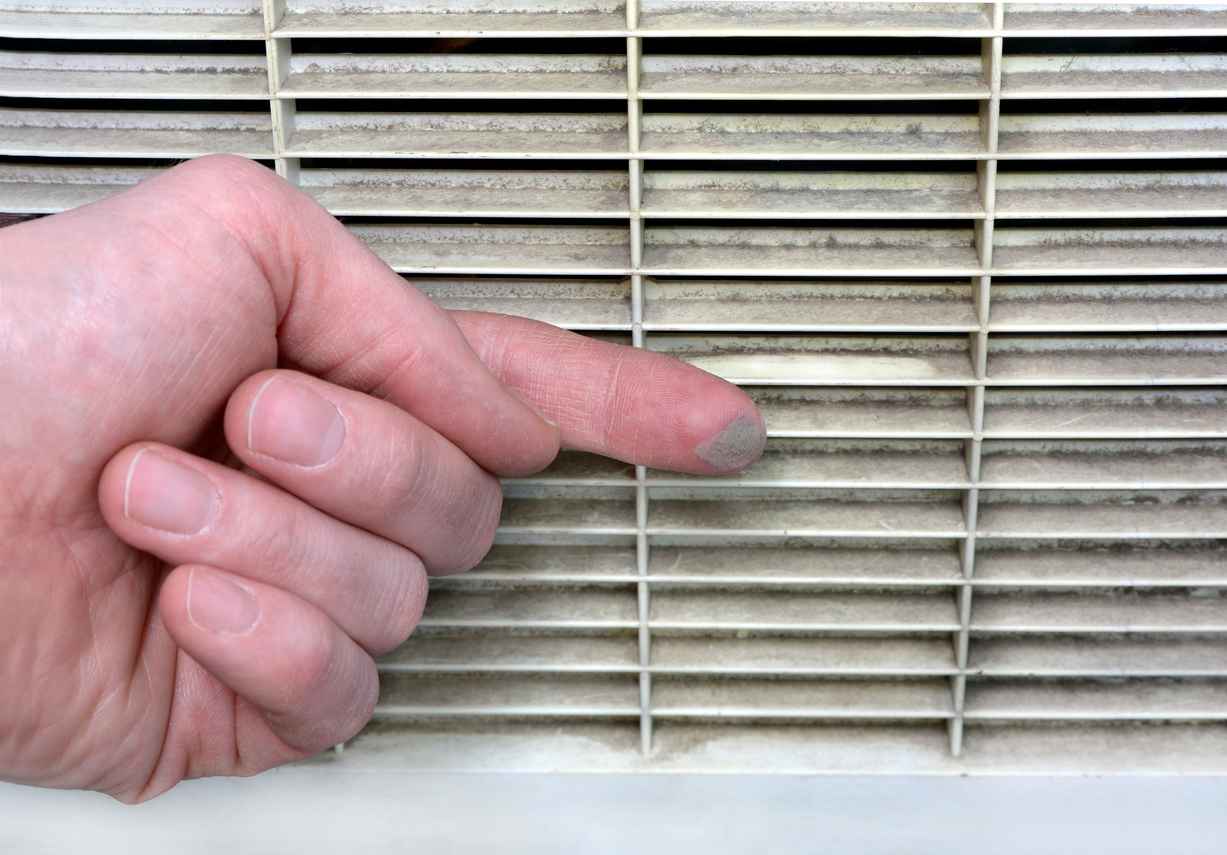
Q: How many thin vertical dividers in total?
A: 3